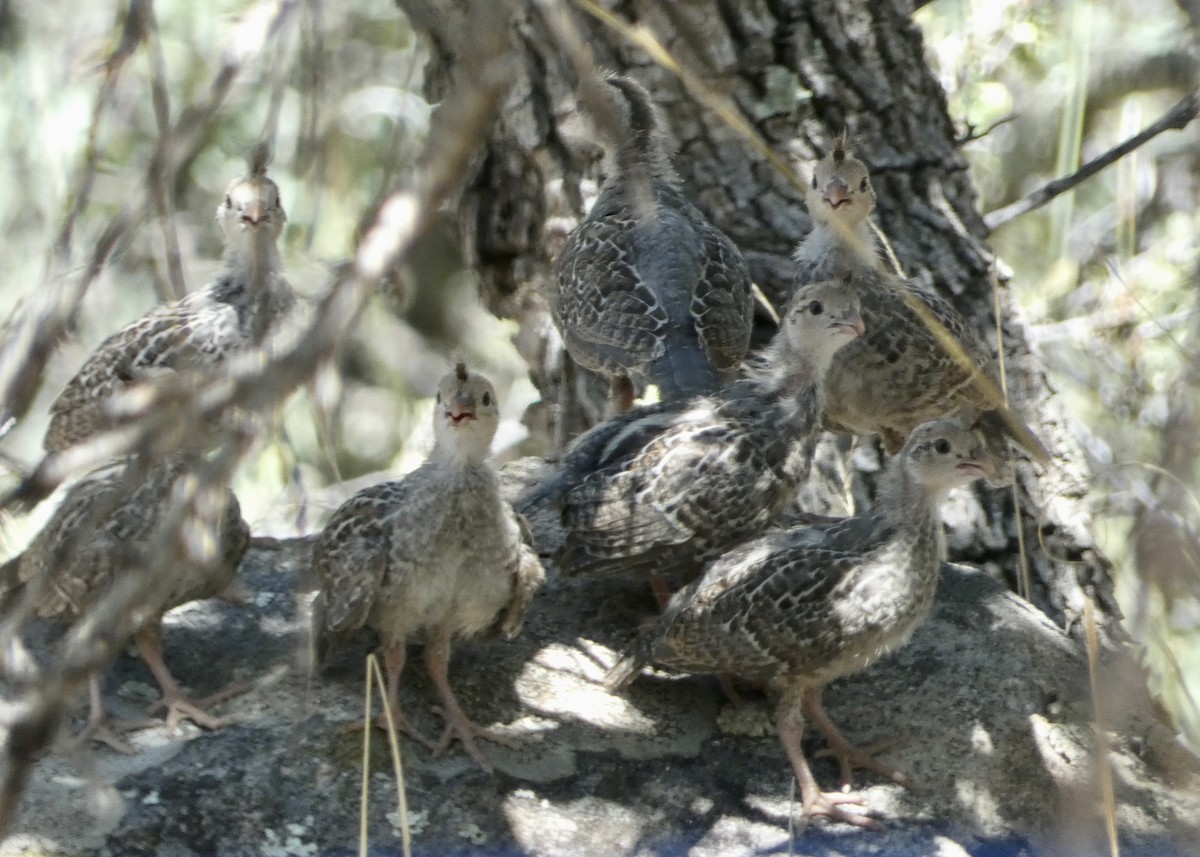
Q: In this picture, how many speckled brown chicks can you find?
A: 7